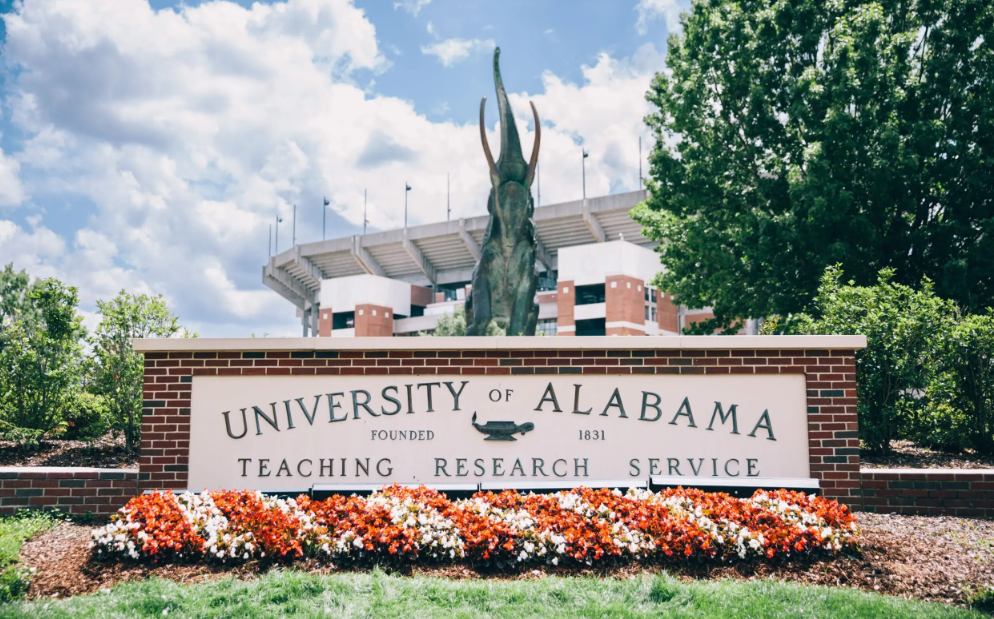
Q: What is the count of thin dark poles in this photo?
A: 10